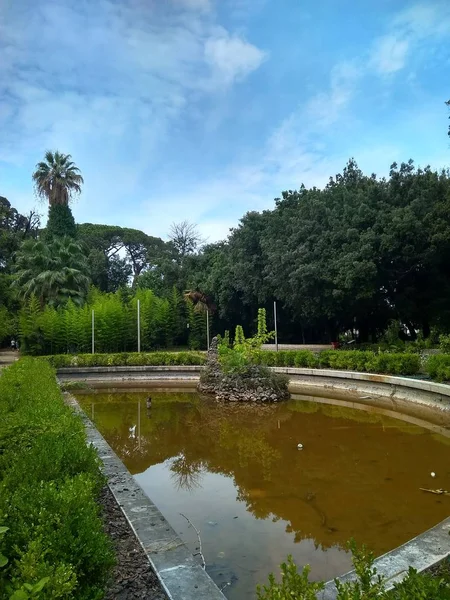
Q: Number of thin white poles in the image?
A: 4